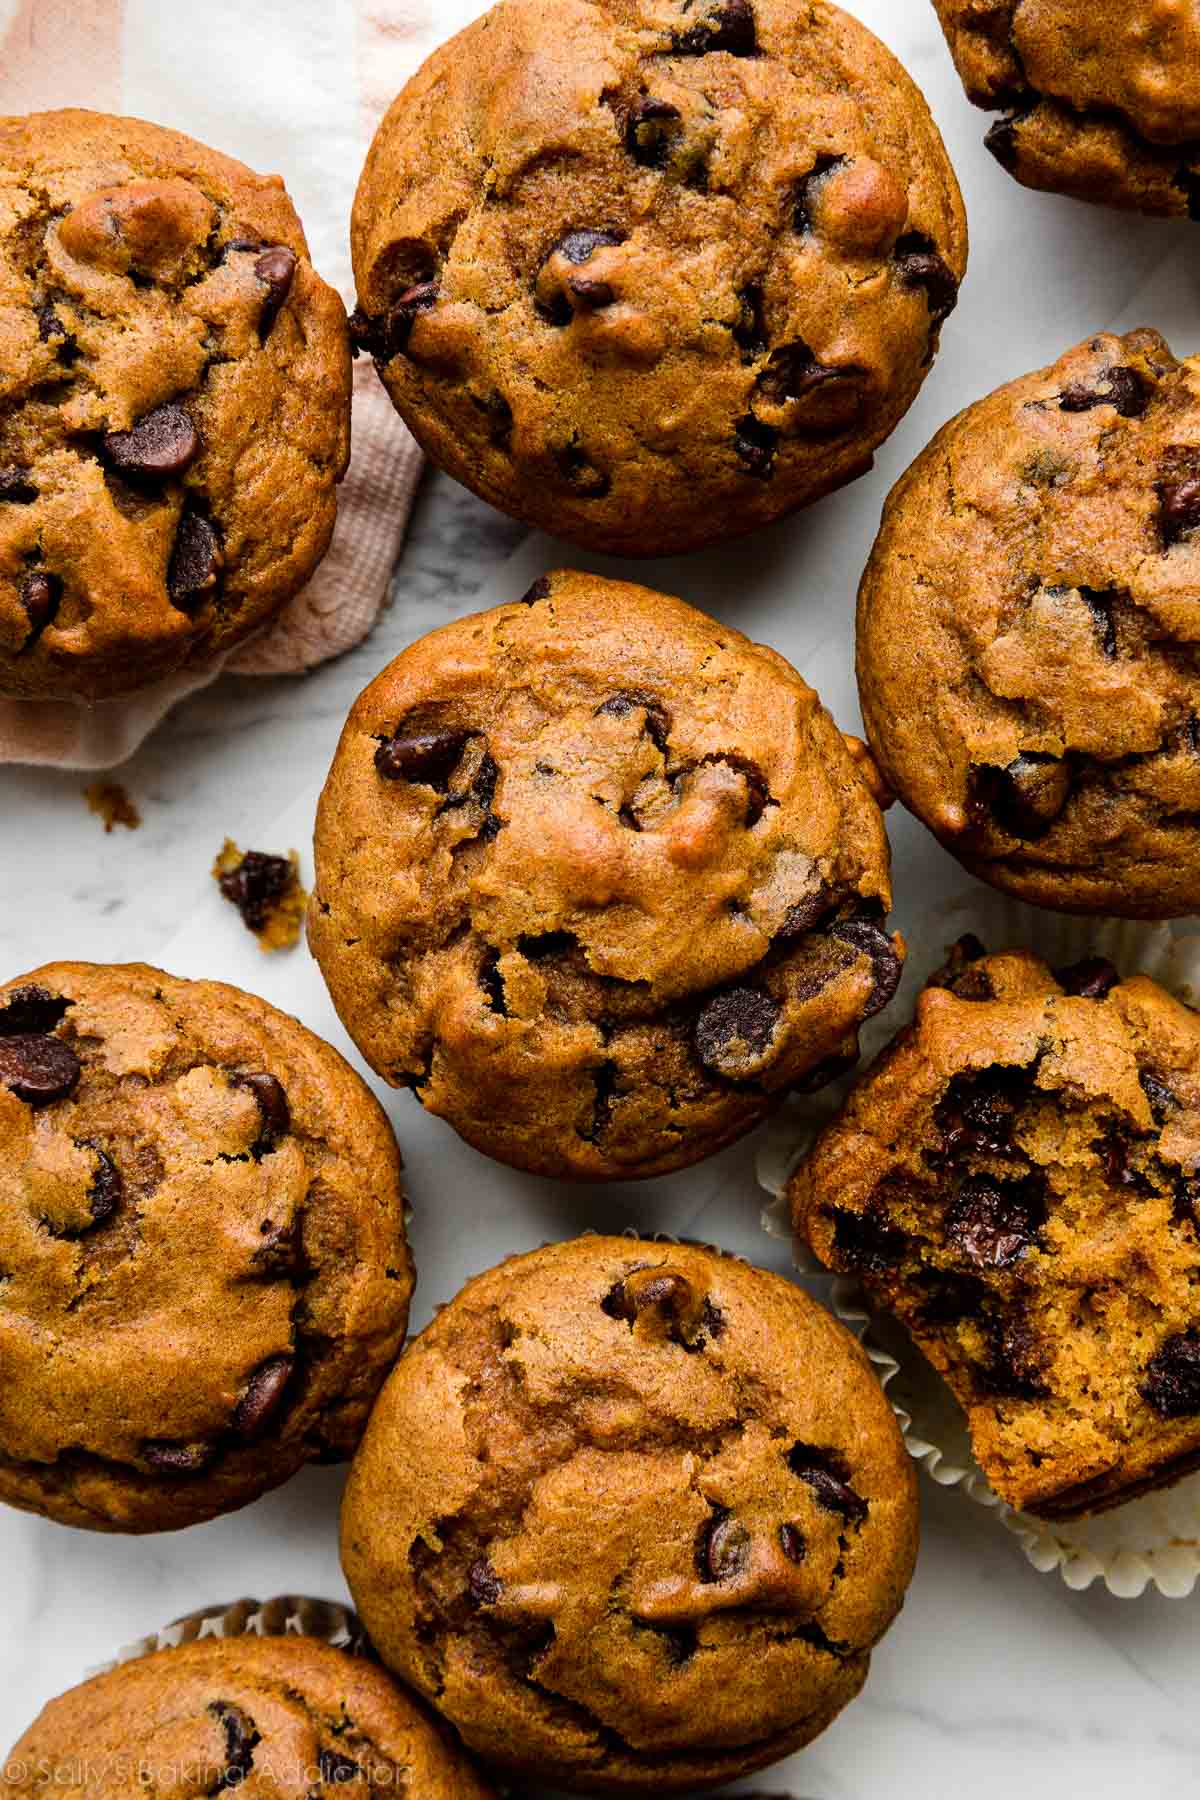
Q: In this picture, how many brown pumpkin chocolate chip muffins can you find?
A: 9